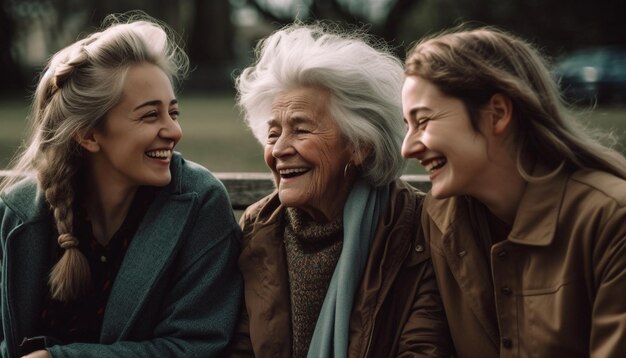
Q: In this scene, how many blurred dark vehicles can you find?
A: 1